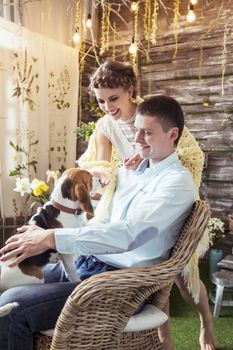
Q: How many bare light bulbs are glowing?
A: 6